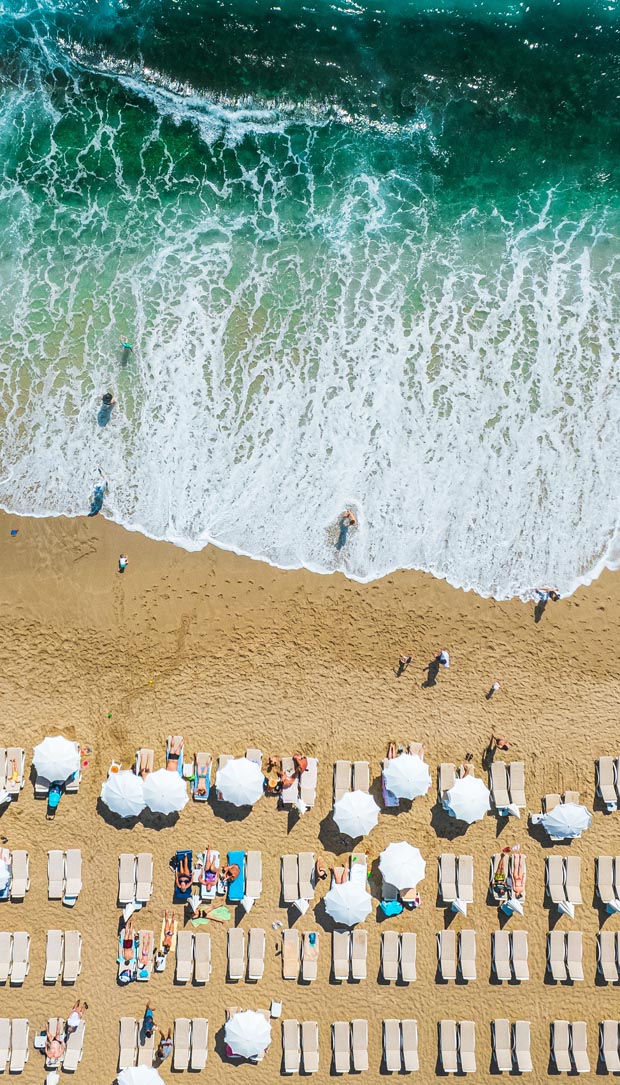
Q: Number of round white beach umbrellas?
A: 12